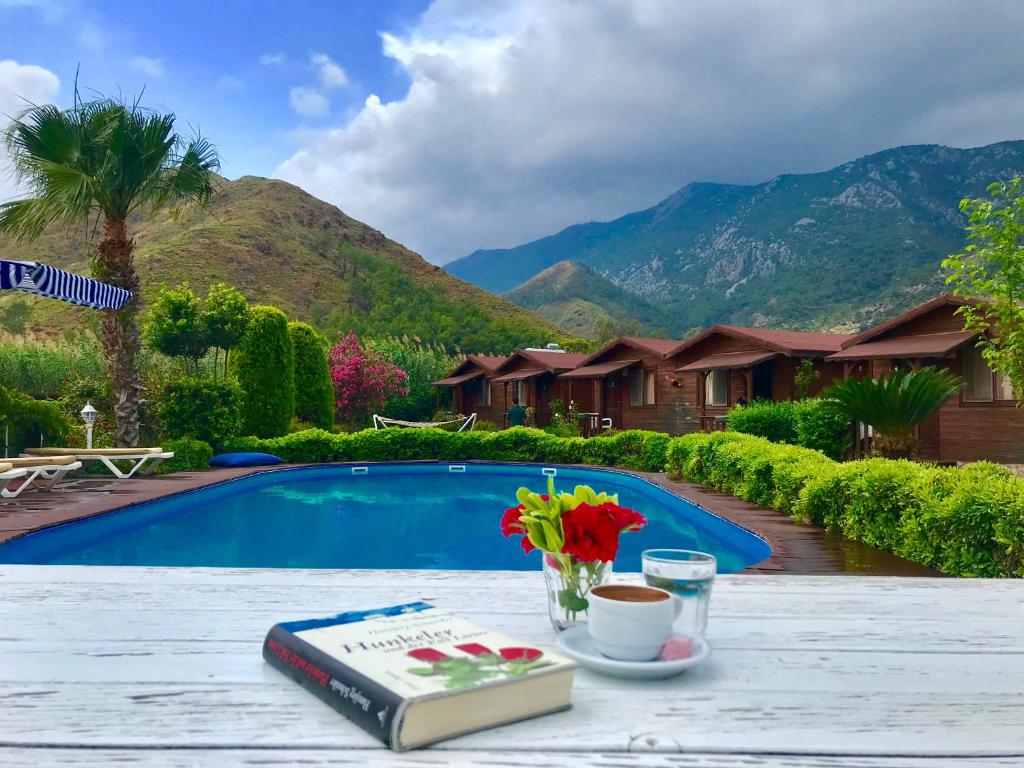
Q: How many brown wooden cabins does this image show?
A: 5